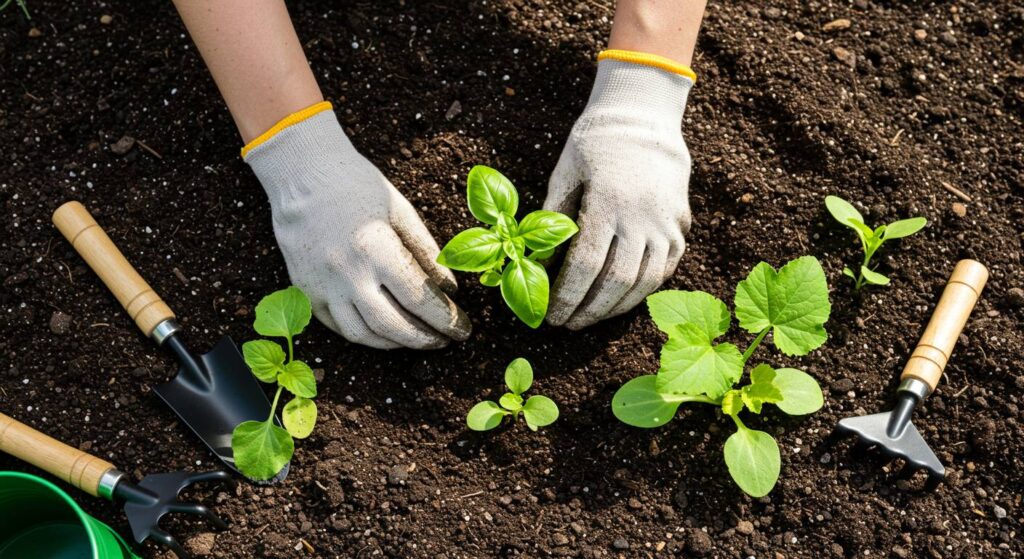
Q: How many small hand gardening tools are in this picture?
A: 3